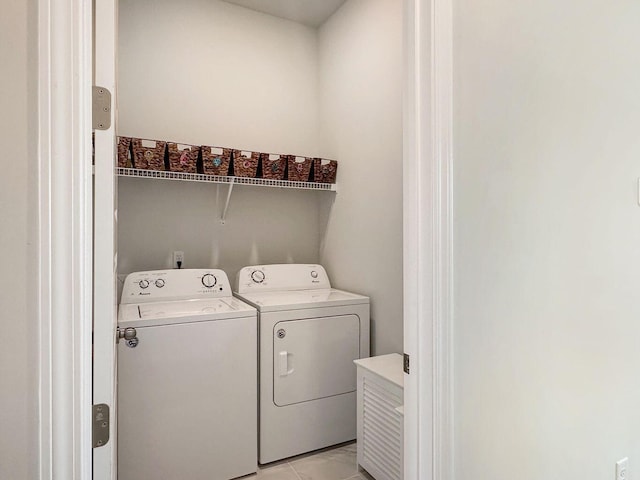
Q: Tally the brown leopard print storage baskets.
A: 8